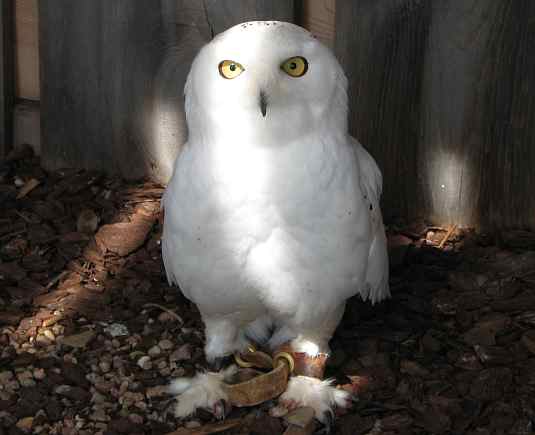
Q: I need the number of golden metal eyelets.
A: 2